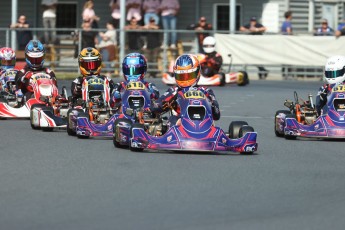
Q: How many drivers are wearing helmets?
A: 7